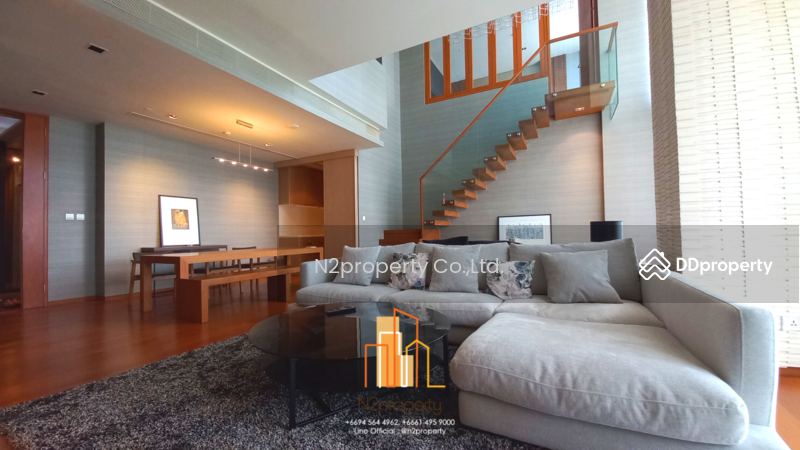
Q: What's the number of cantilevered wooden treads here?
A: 11